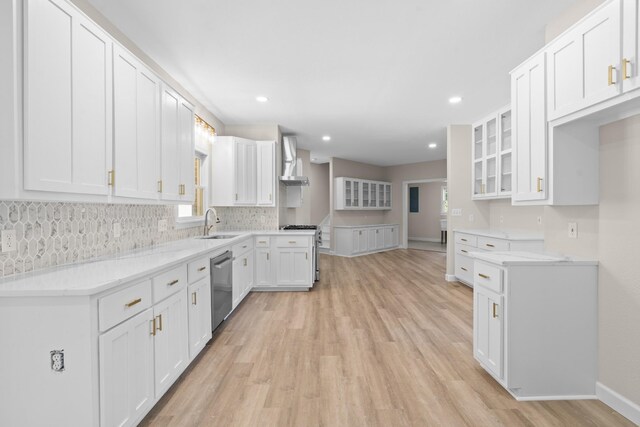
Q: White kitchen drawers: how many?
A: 11